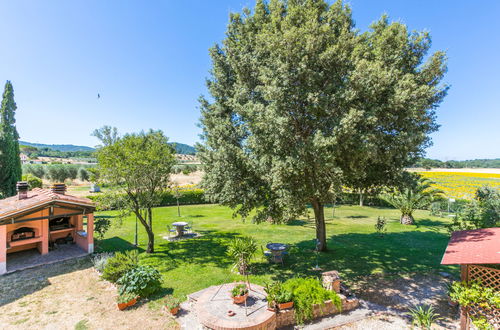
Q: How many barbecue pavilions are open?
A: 1